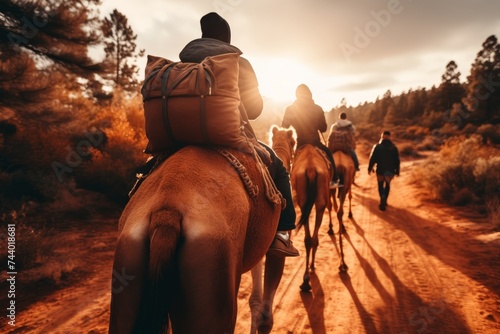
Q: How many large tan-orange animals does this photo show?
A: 3